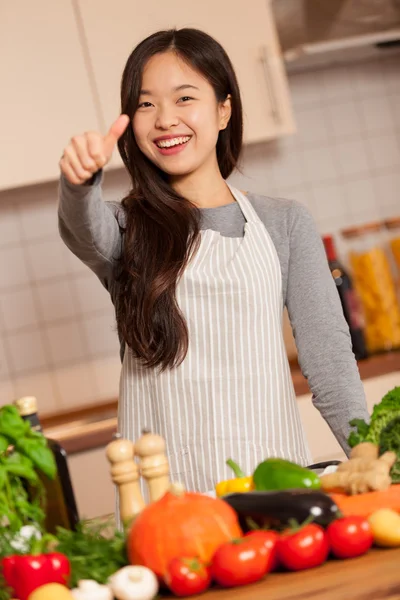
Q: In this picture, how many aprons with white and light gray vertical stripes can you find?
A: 1